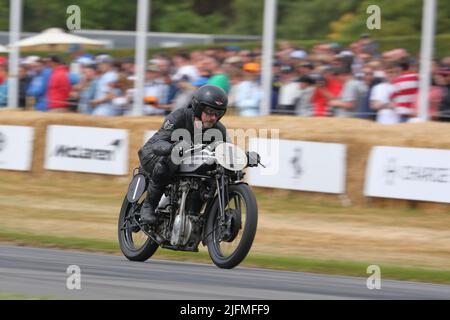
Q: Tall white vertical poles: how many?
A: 4